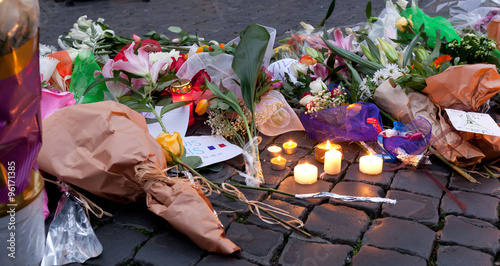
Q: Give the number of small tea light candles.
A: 3